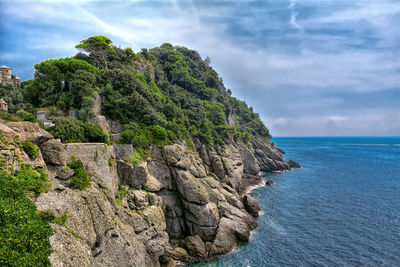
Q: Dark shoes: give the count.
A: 0